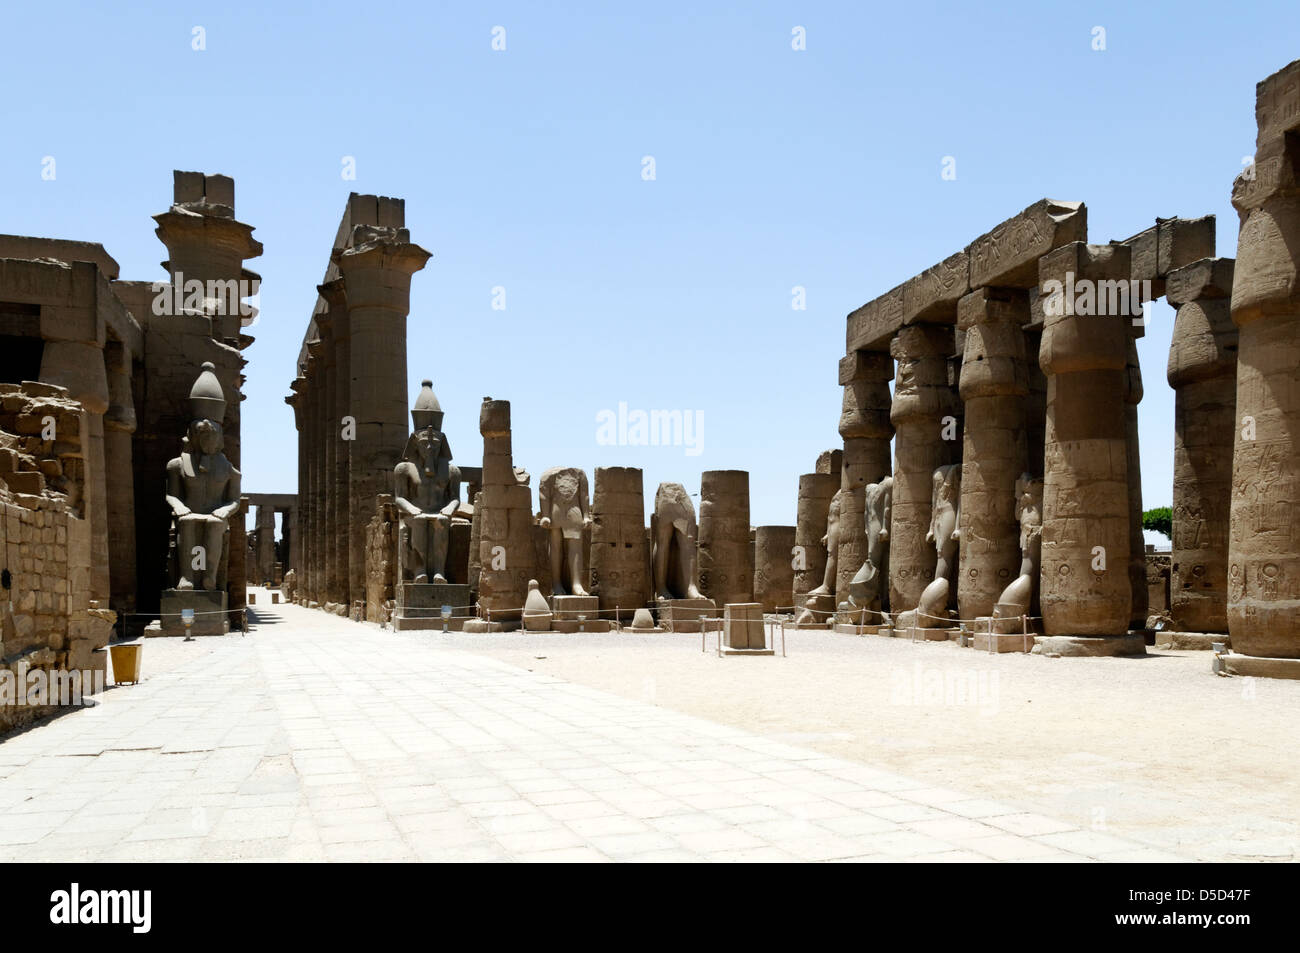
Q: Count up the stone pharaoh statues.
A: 8